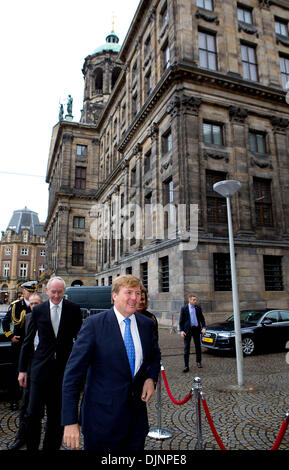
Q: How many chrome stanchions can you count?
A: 2